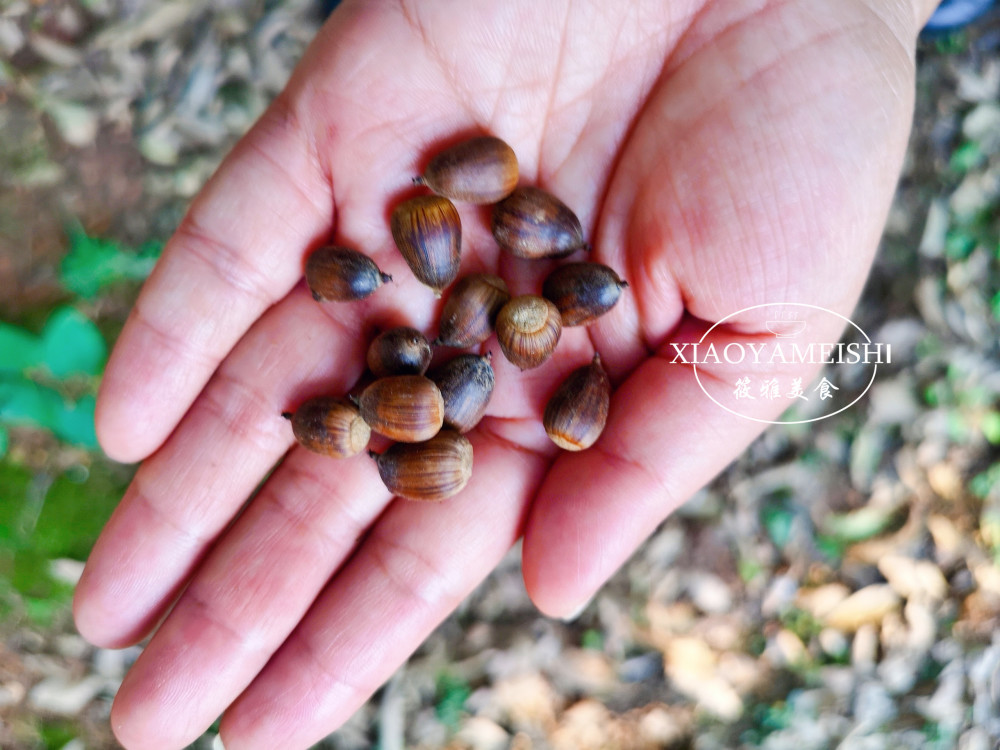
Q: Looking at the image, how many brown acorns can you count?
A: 13